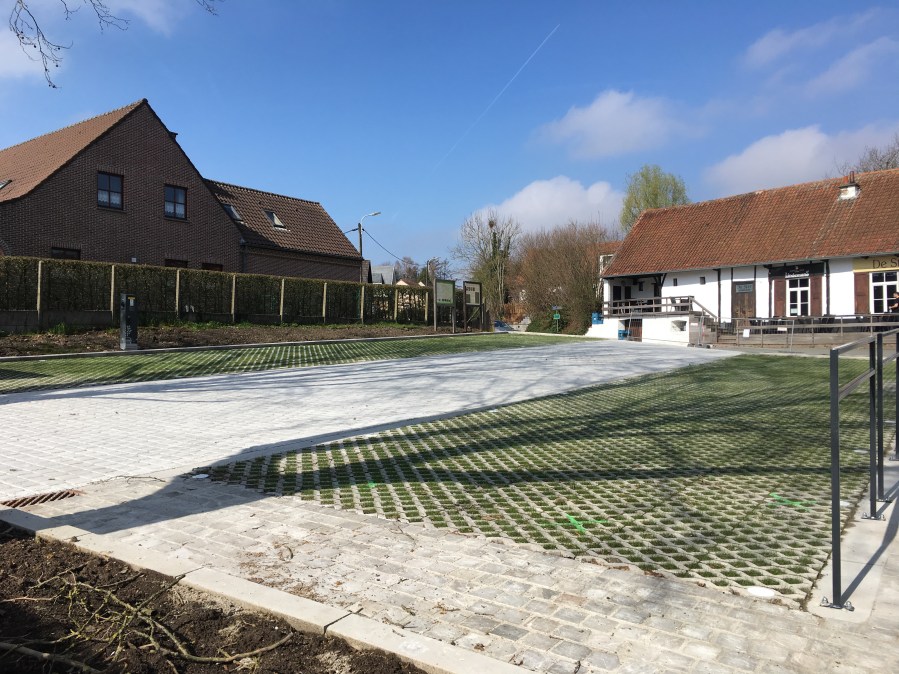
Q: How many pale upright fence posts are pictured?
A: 9